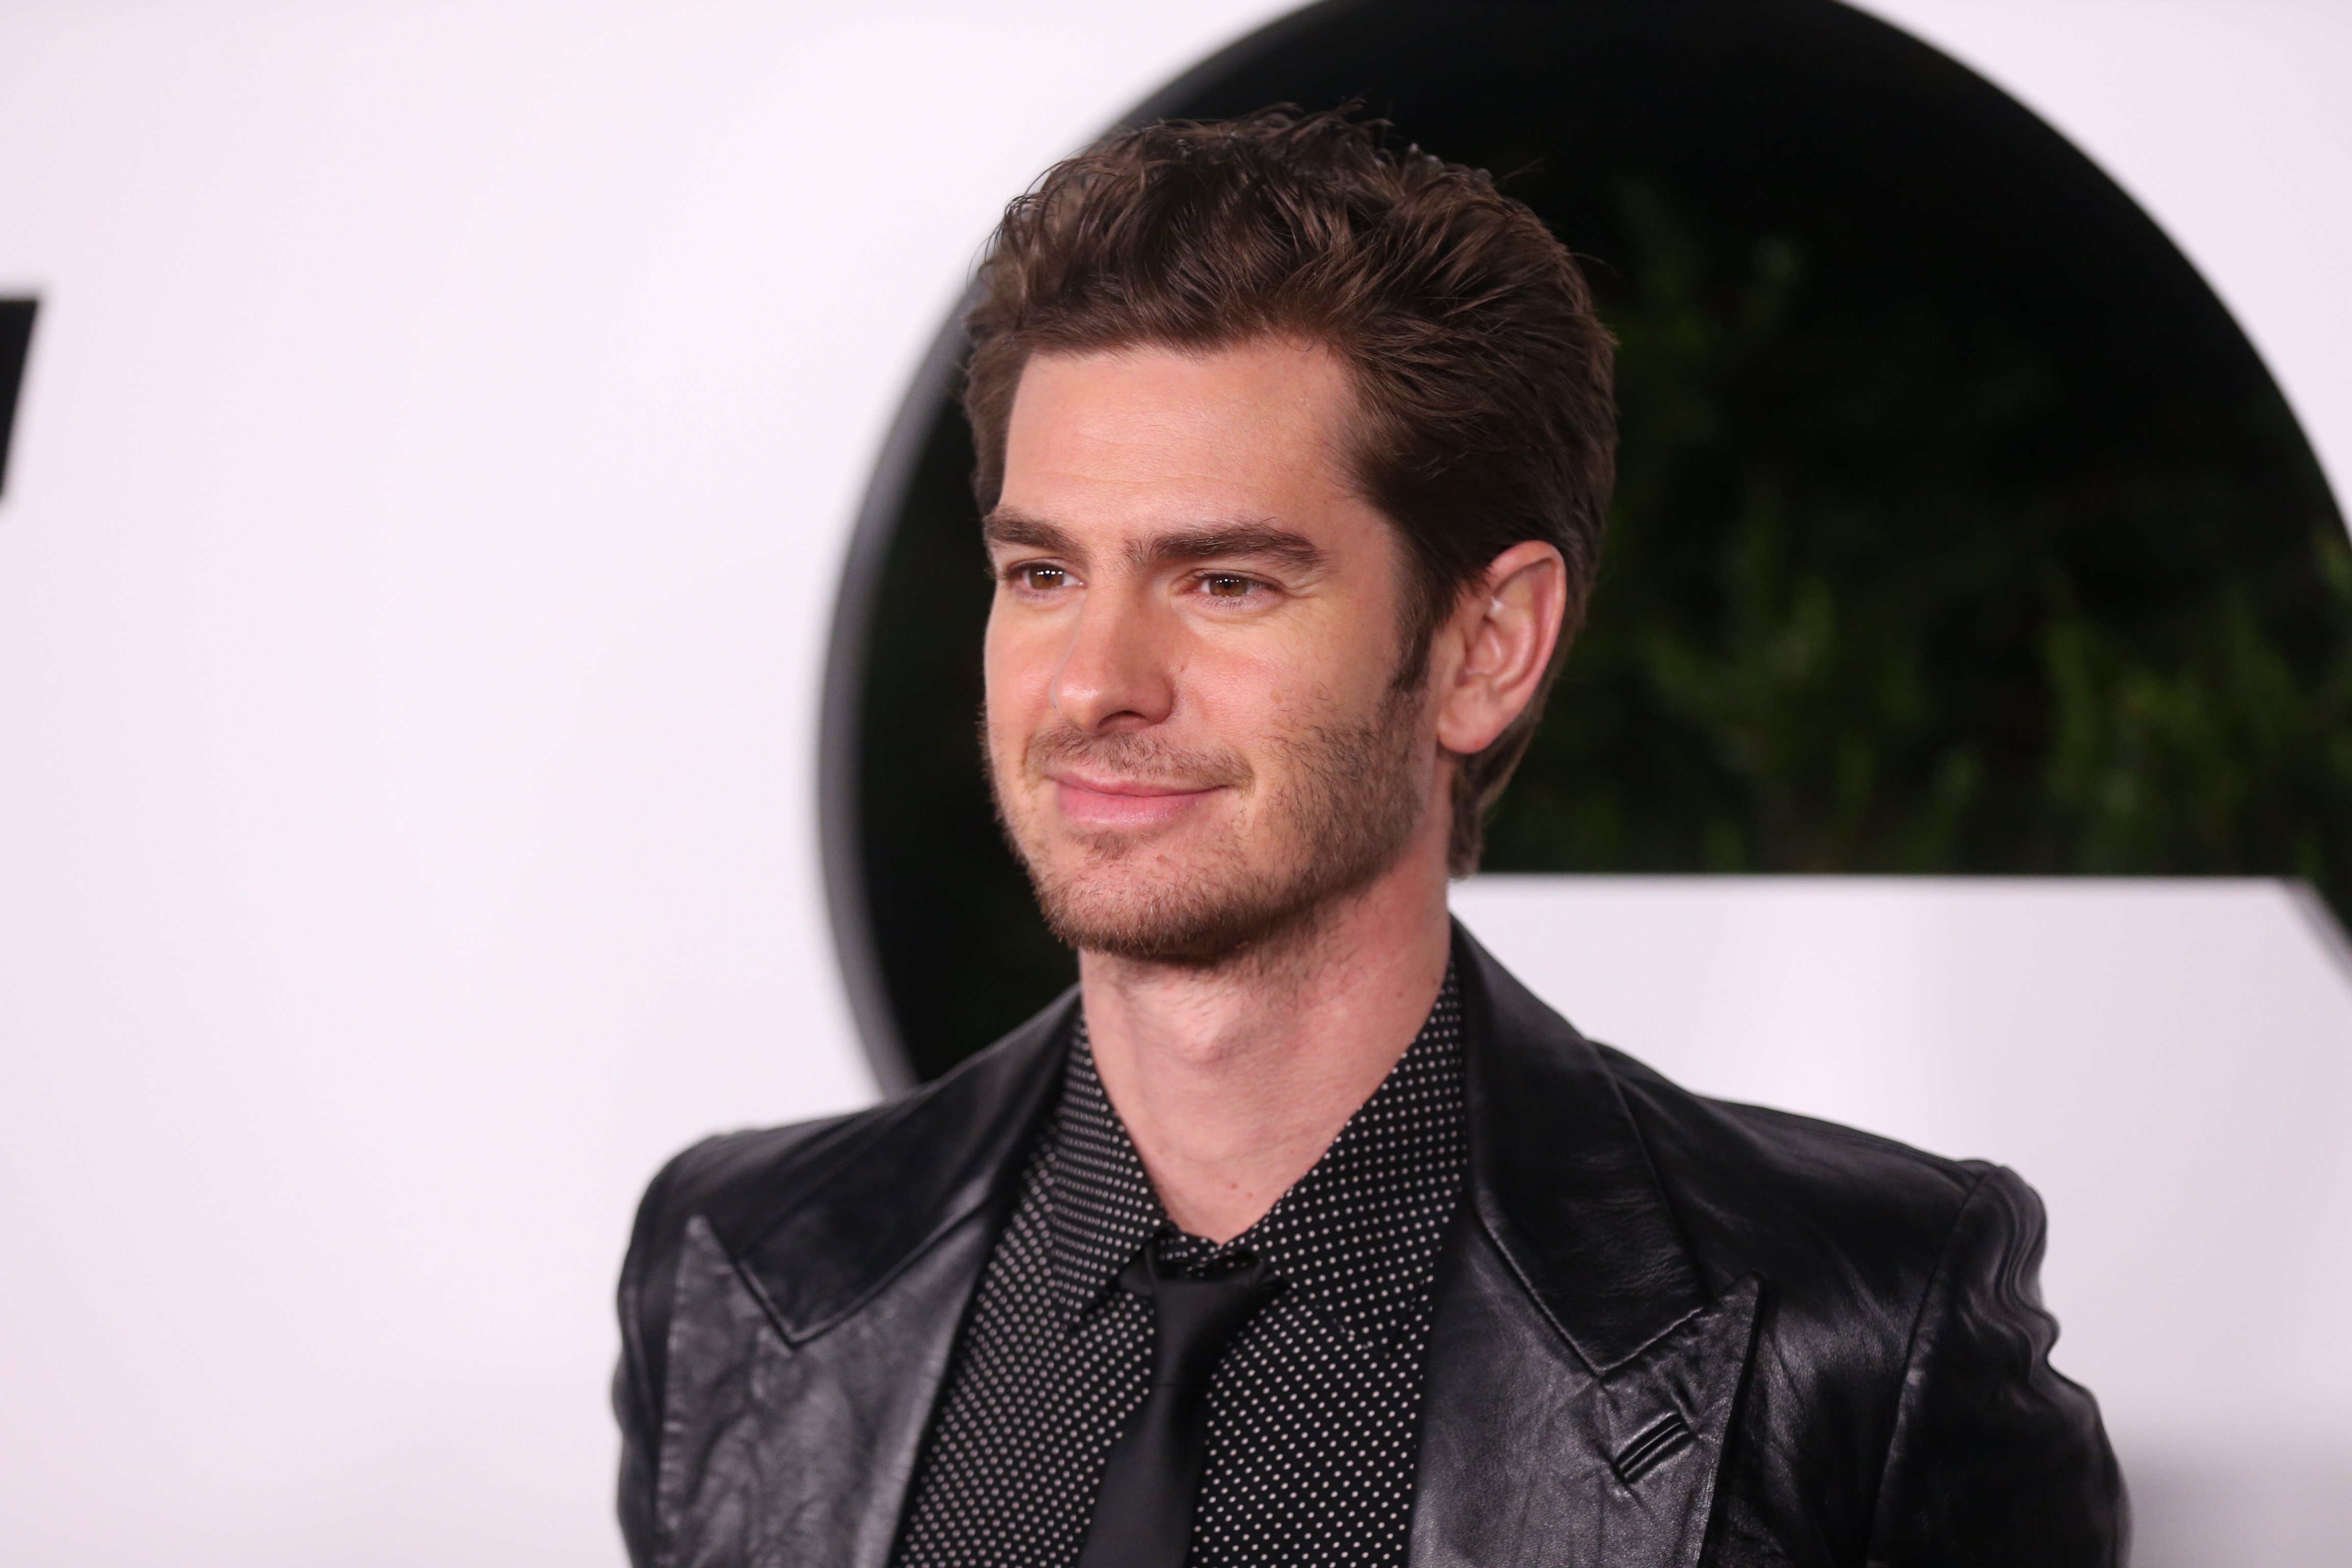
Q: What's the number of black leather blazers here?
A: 1